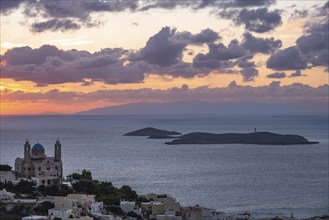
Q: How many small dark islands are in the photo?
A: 2